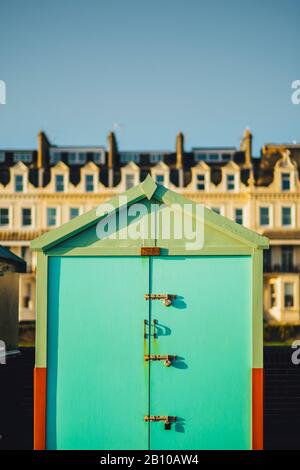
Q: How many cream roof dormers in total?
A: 8